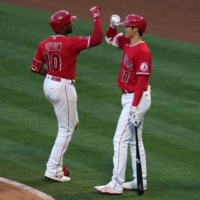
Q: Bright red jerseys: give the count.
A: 2